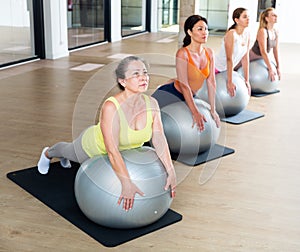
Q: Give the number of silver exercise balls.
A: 4